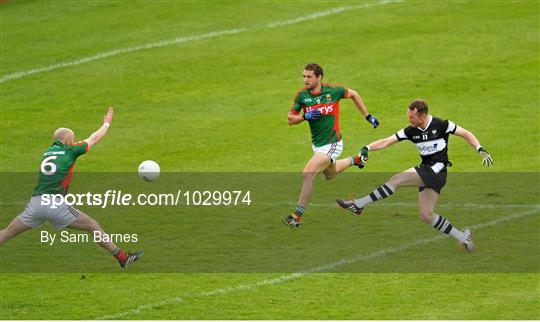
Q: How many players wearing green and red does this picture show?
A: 2